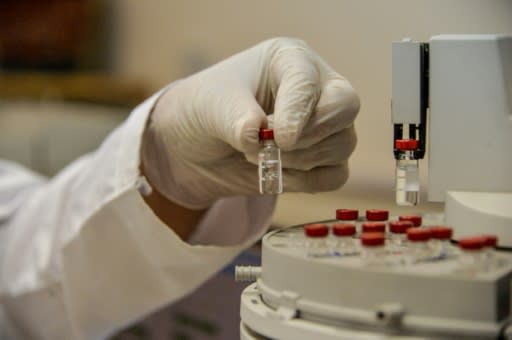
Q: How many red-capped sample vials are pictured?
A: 14